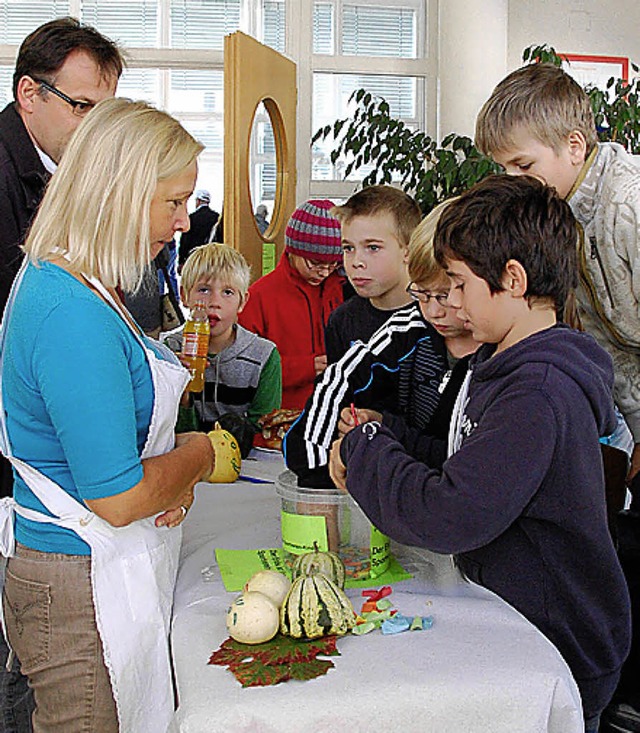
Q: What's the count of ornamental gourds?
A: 5